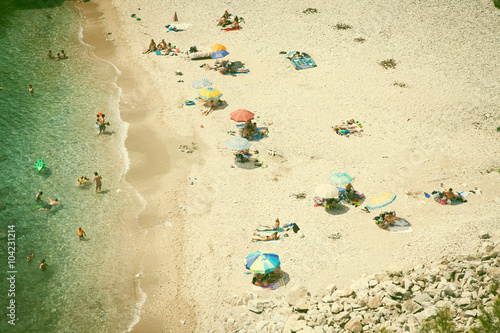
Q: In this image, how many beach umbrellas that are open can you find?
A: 10